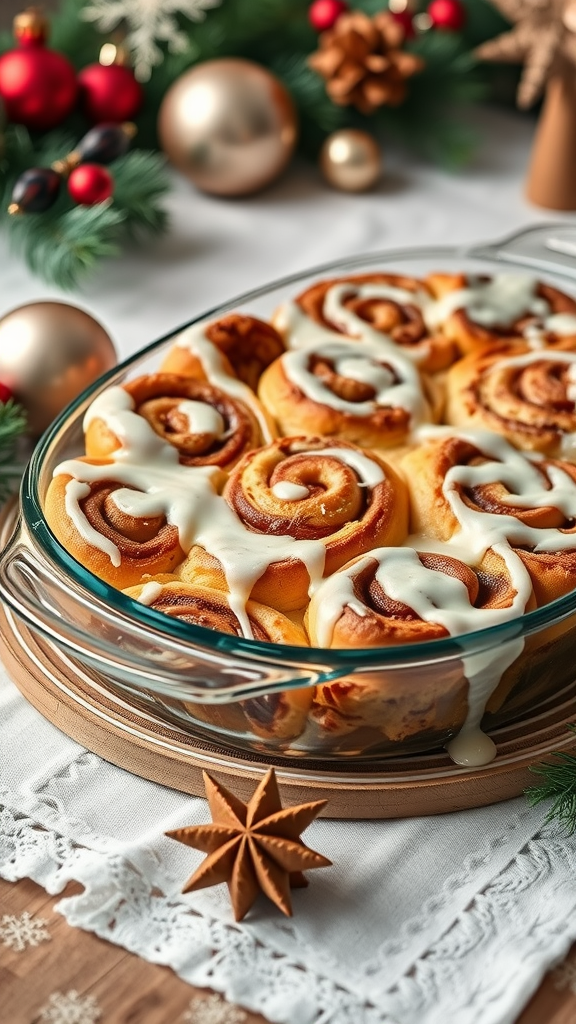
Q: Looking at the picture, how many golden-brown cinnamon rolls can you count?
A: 11